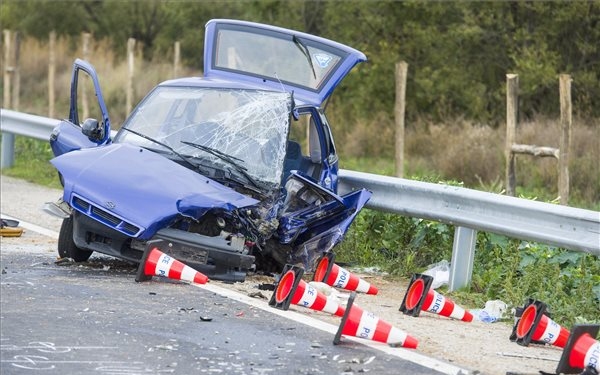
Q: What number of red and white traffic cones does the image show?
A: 7